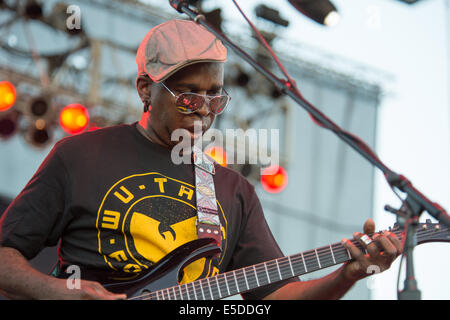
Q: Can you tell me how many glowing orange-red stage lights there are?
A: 4